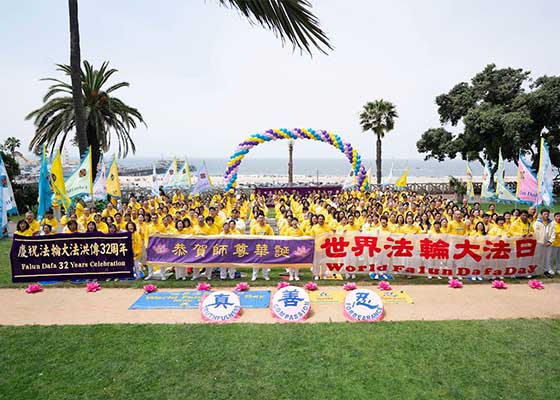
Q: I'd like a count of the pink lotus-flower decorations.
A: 12